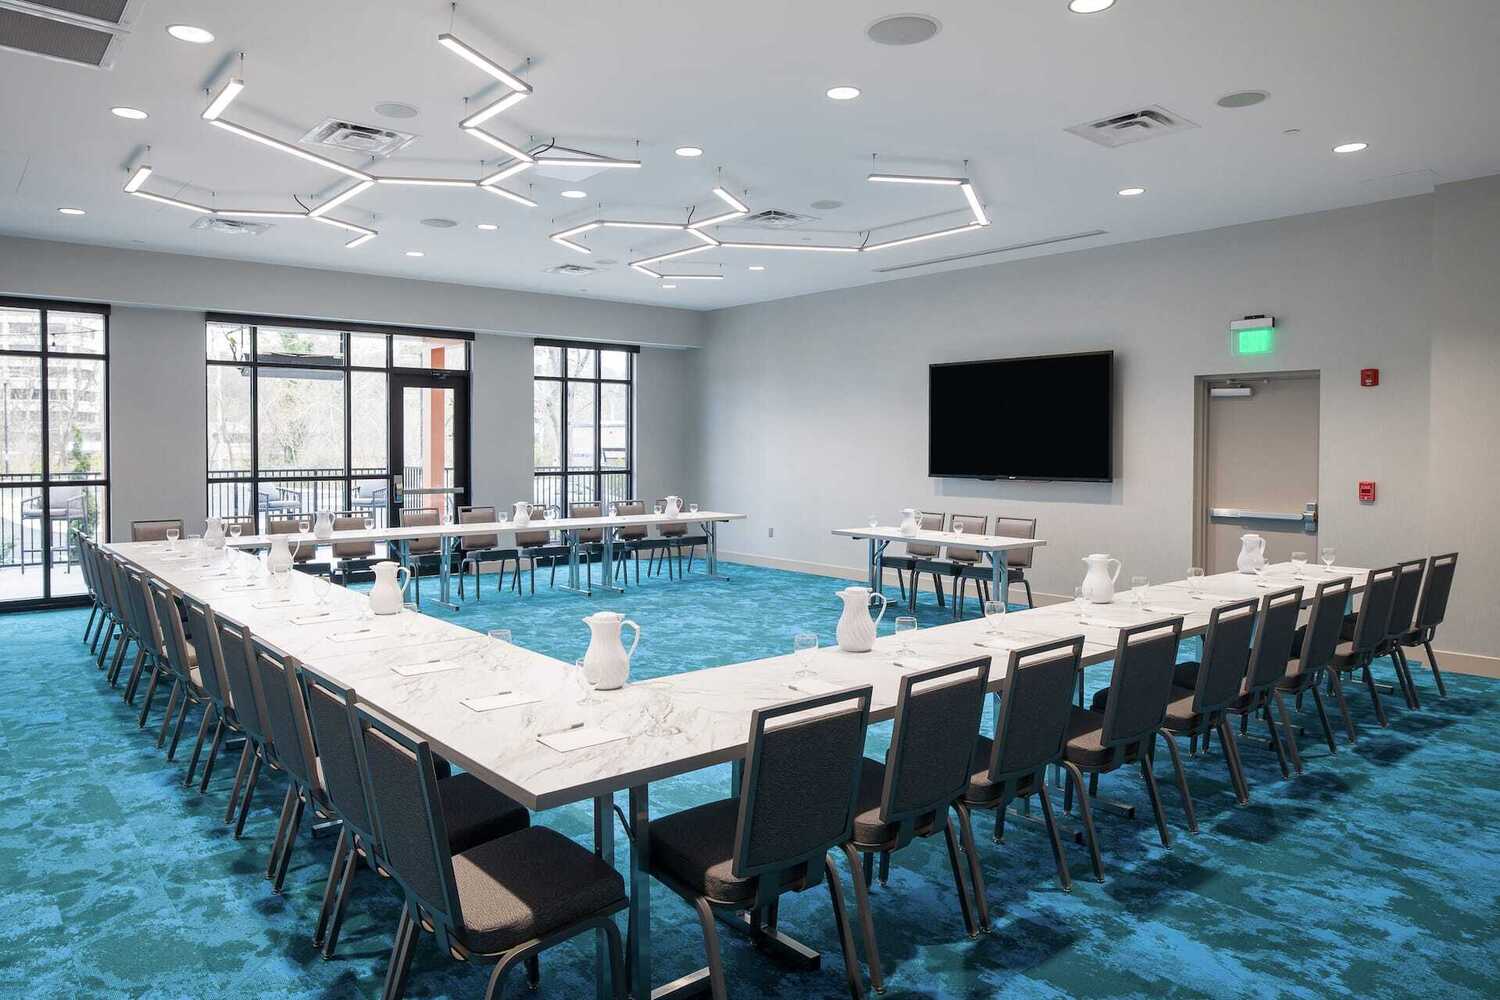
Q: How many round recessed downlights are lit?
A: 13